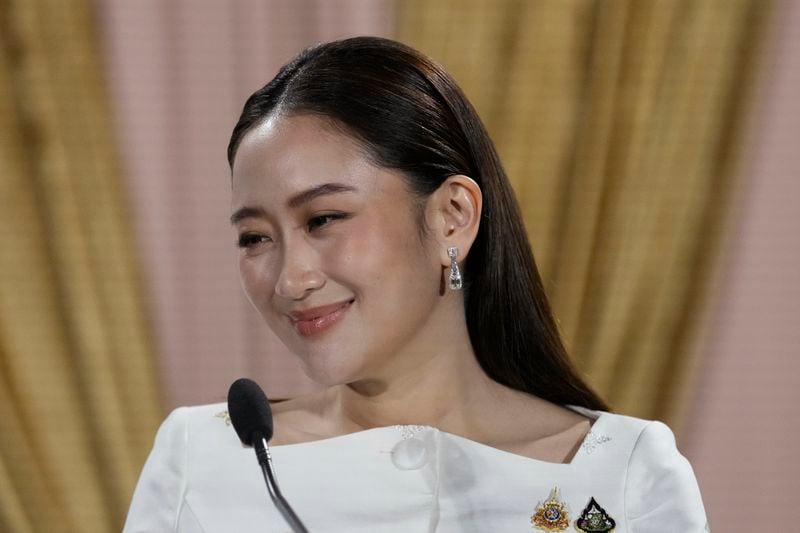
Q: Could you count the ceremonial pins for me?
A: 2